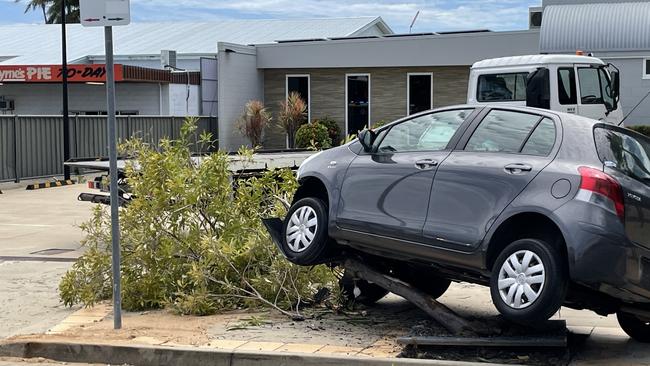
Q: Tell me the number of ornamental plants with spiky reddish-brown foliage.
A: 2